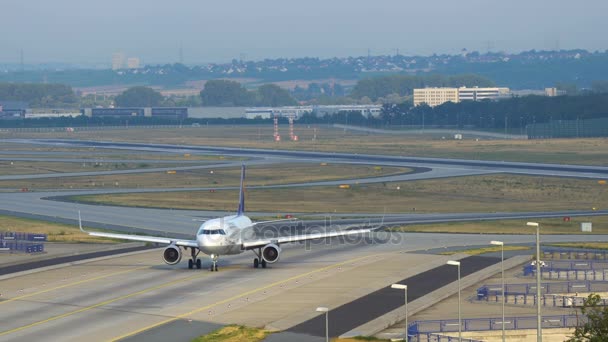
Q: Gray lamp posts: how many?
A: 5